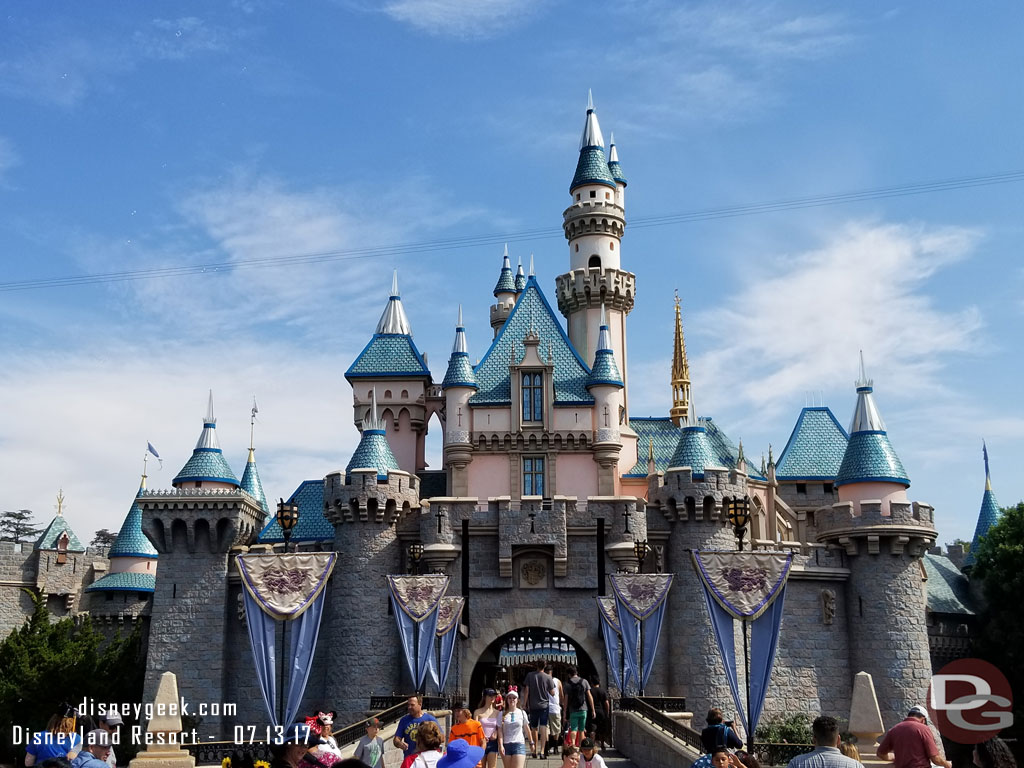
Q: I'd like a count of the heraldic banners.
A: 6